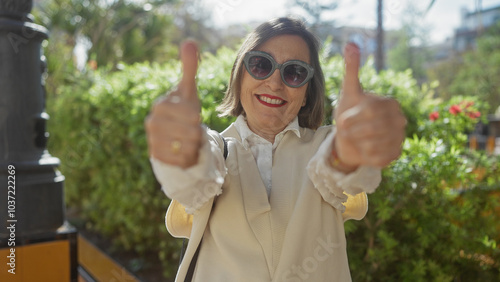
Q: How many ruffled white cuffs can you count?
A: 2